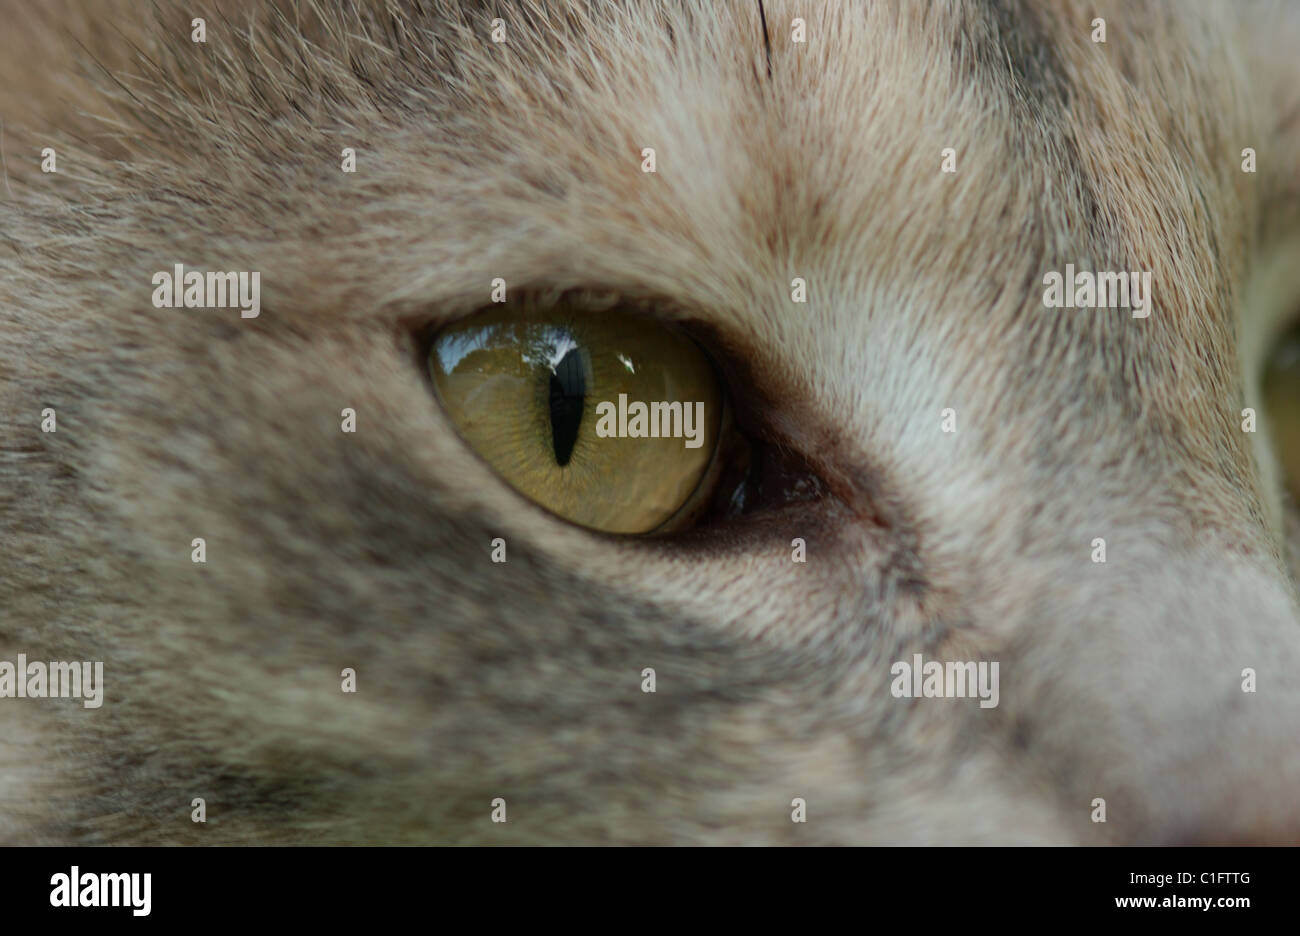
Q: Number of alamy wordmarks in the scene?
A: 6